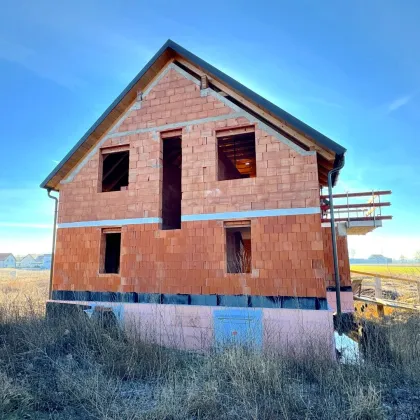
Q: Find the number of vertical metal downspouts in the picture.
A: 2